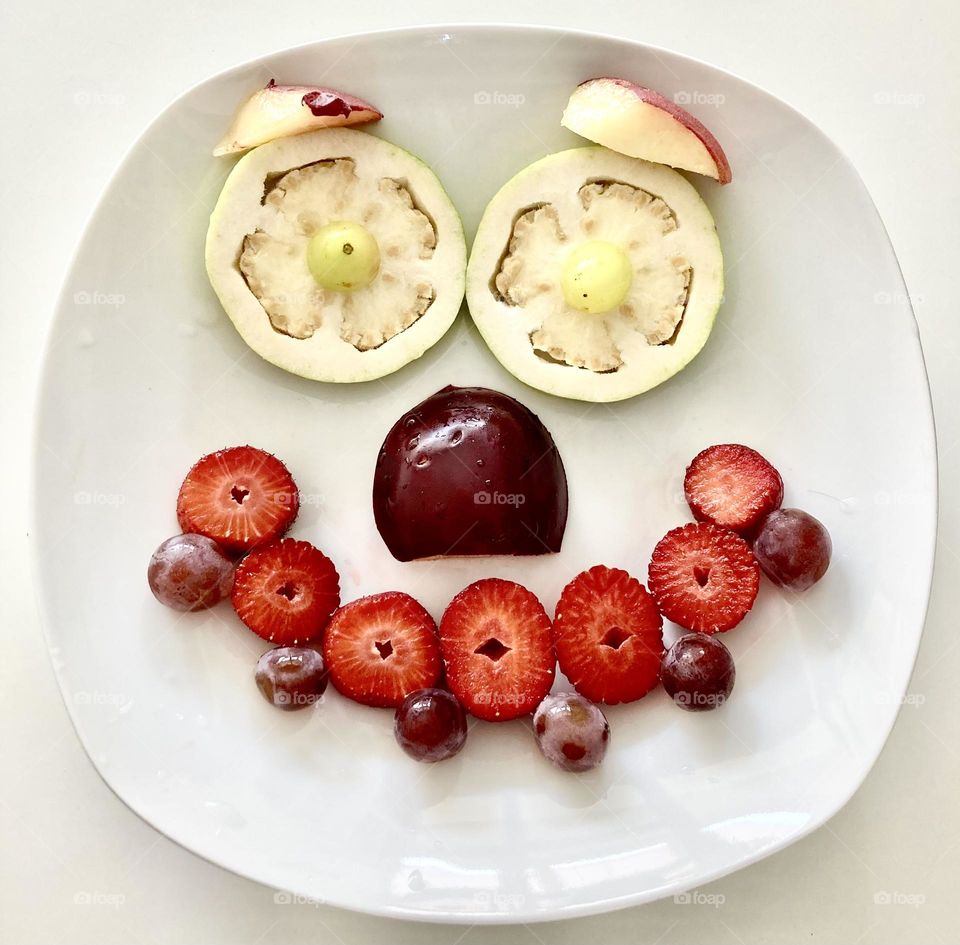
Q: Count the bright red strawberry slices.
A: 7